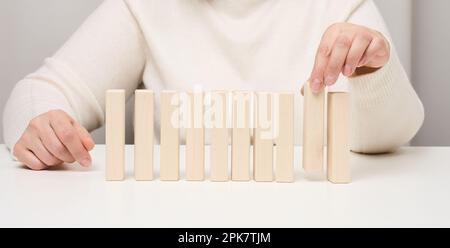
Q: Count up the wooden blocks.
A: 10